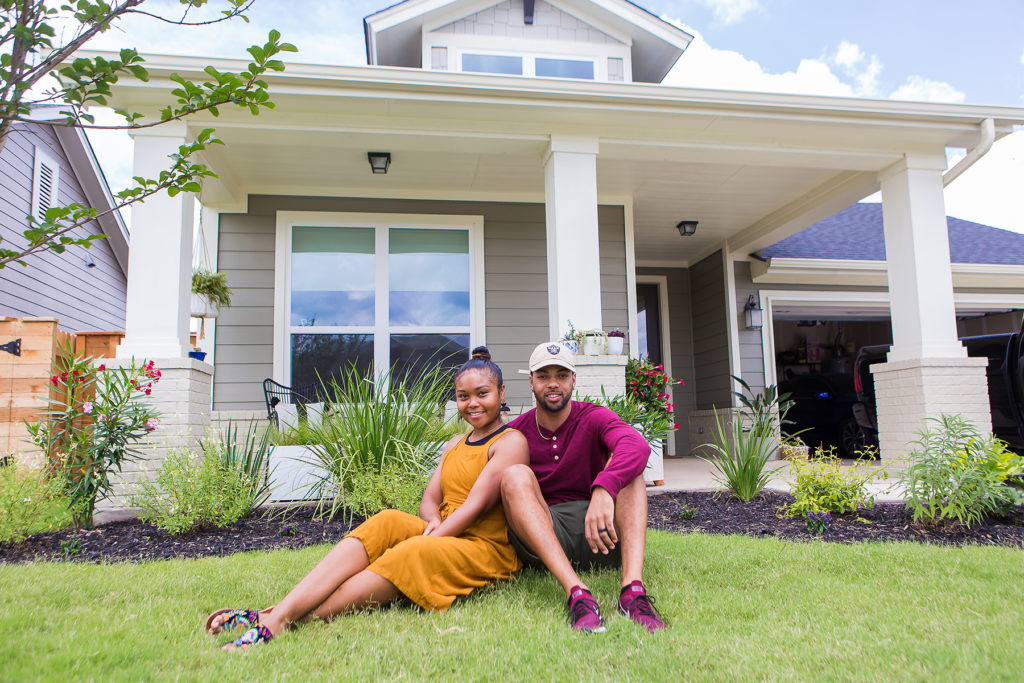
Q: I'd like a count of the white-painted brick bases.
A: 3